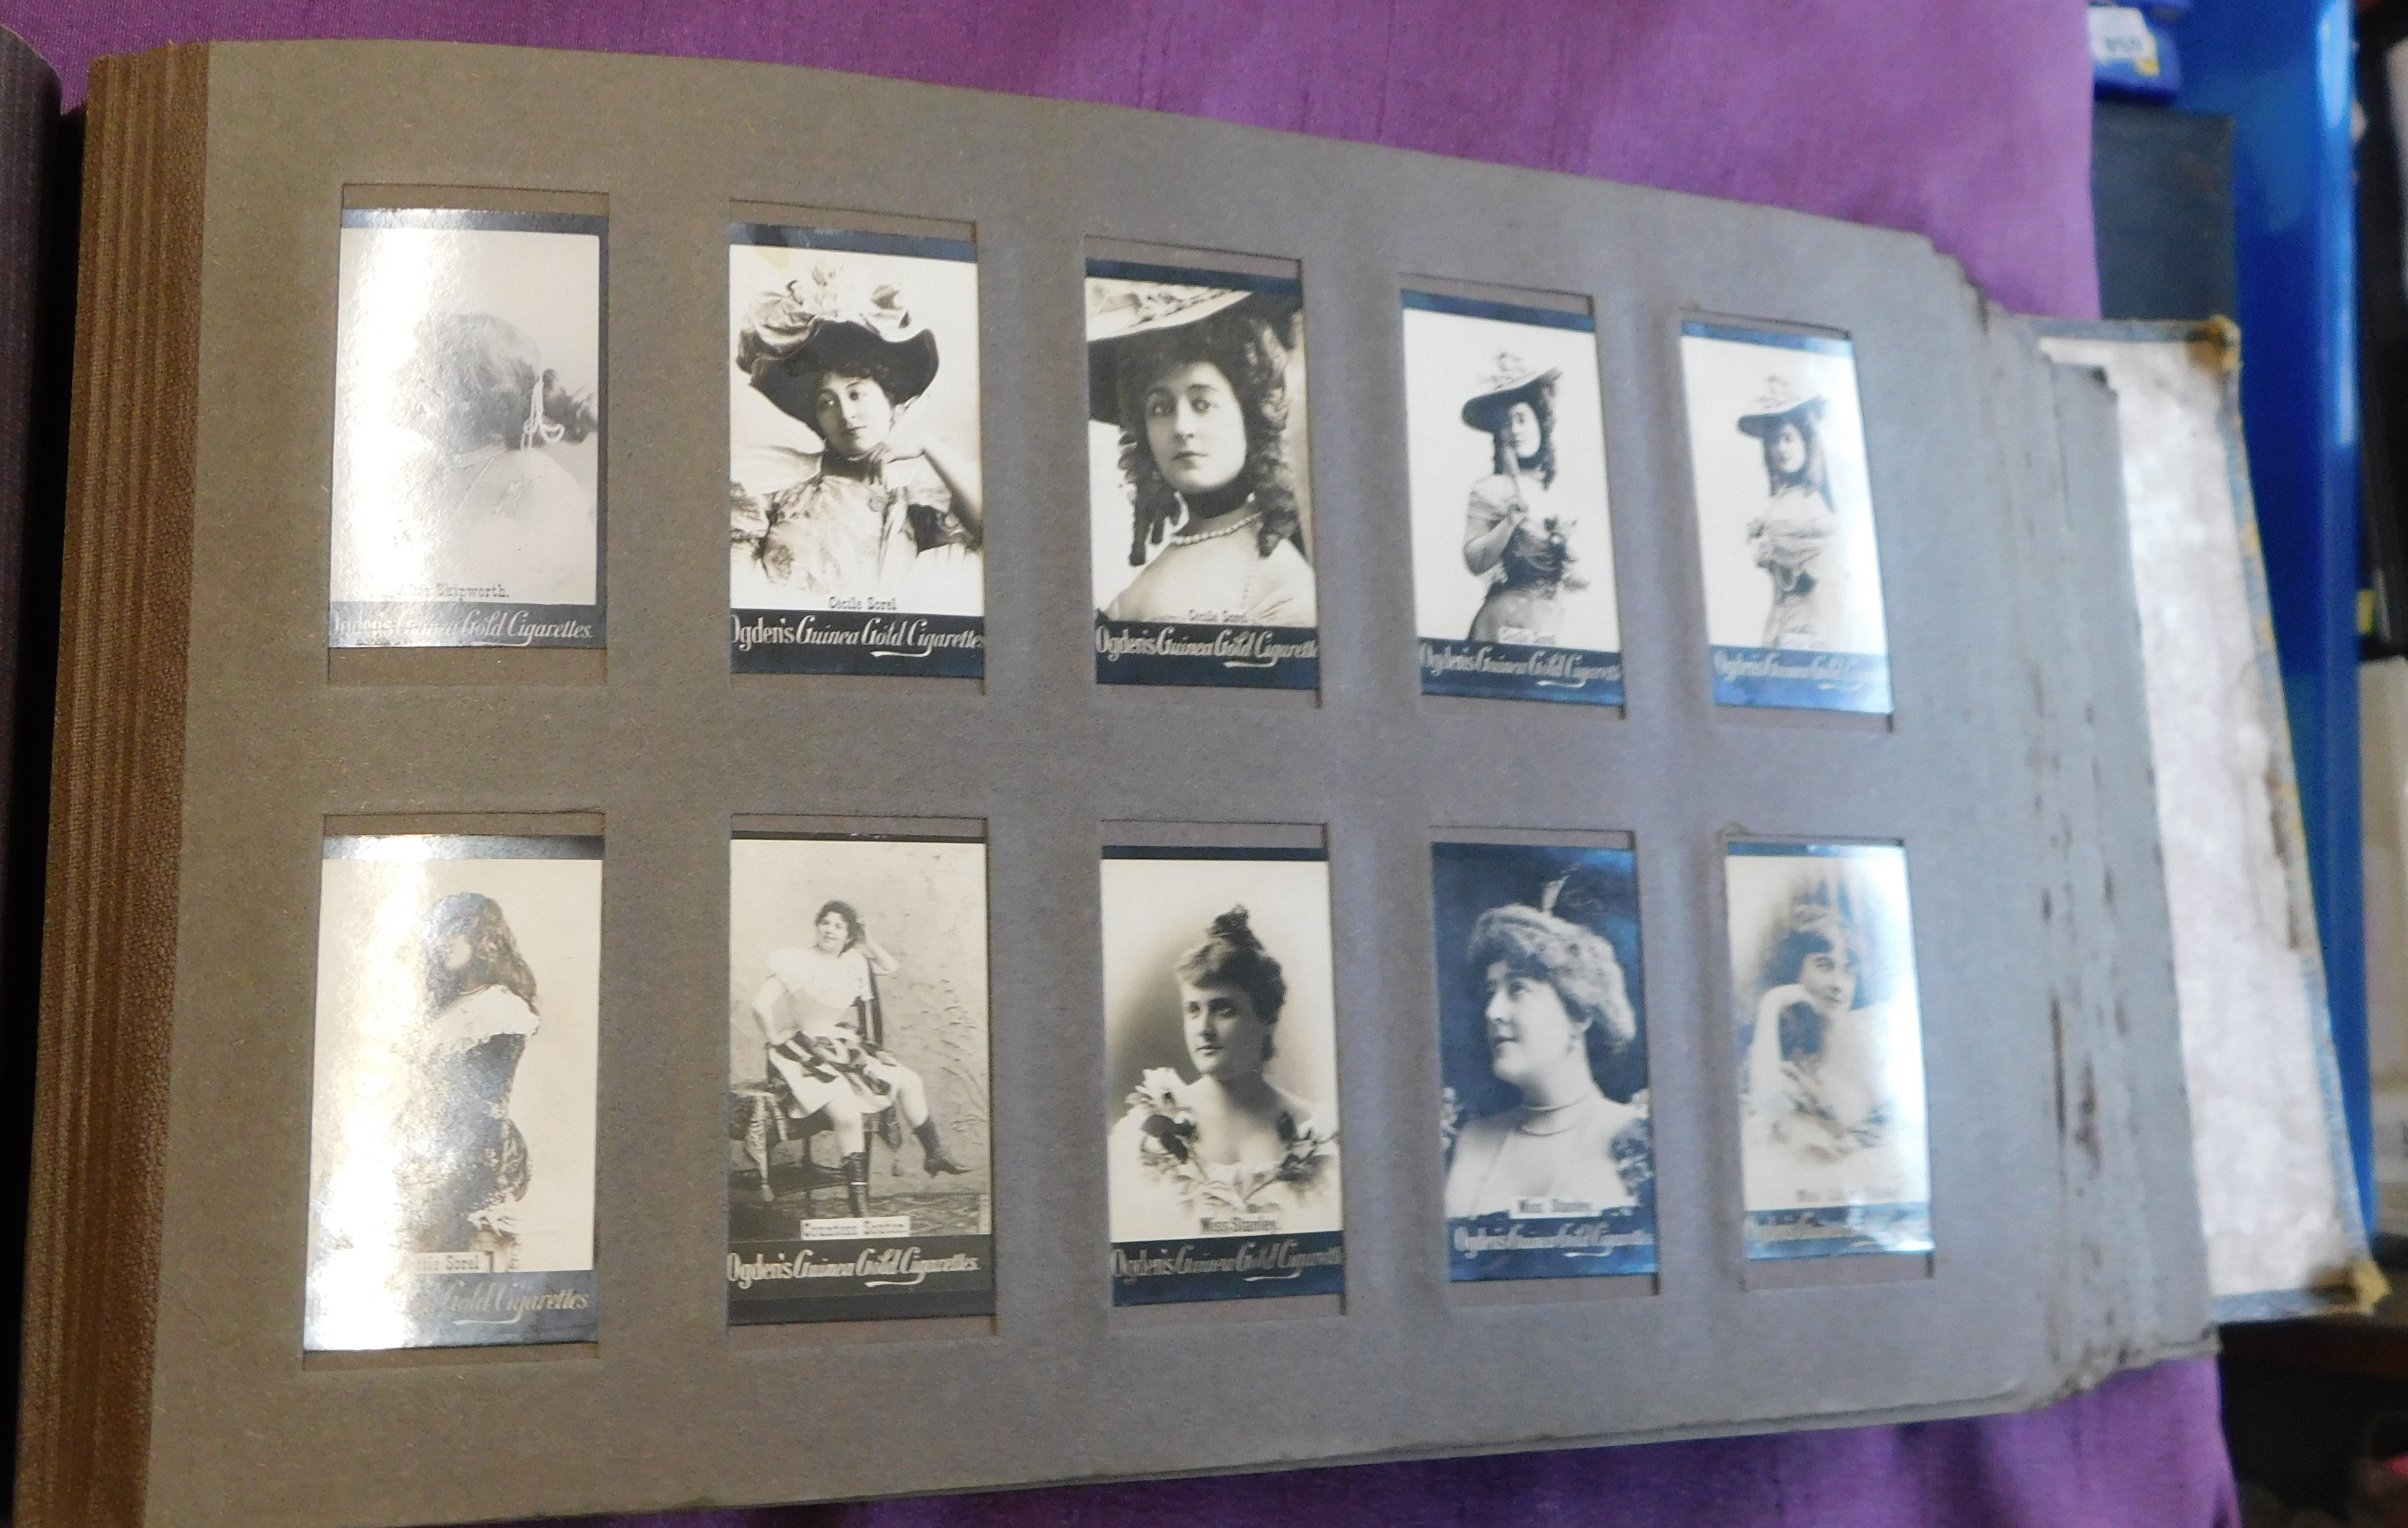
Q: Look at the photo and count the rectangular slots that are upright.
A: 10